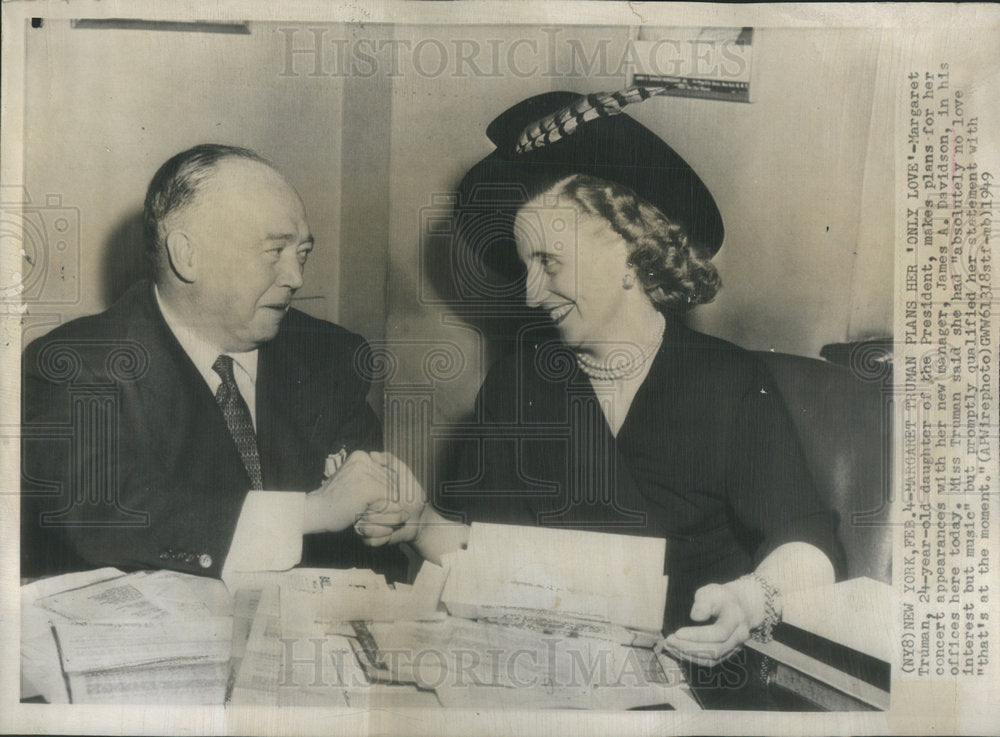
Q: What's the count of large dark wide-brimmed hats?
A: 1